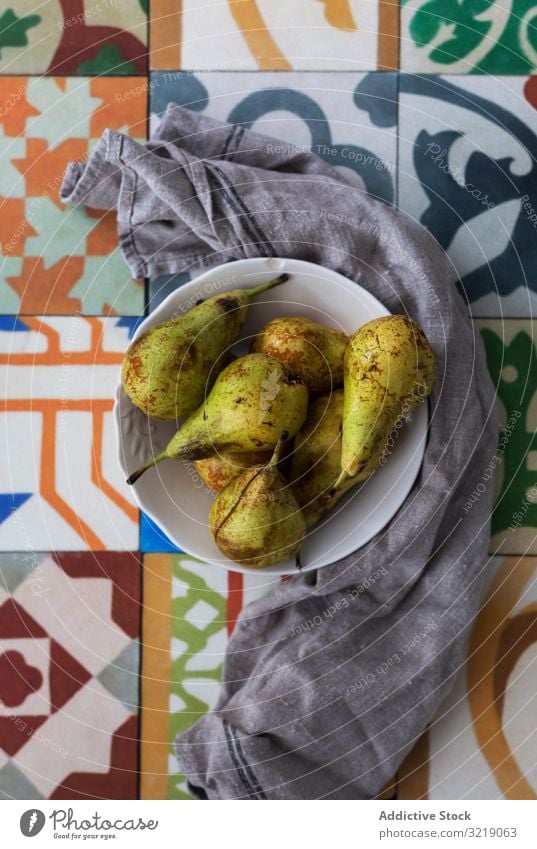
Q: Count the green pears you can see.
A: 7